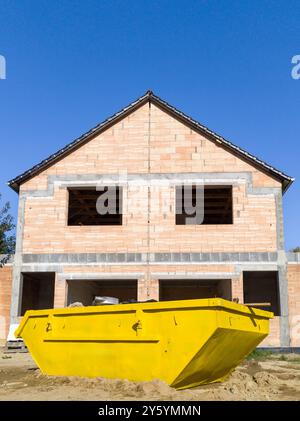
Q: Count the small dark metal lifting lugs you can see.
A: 2